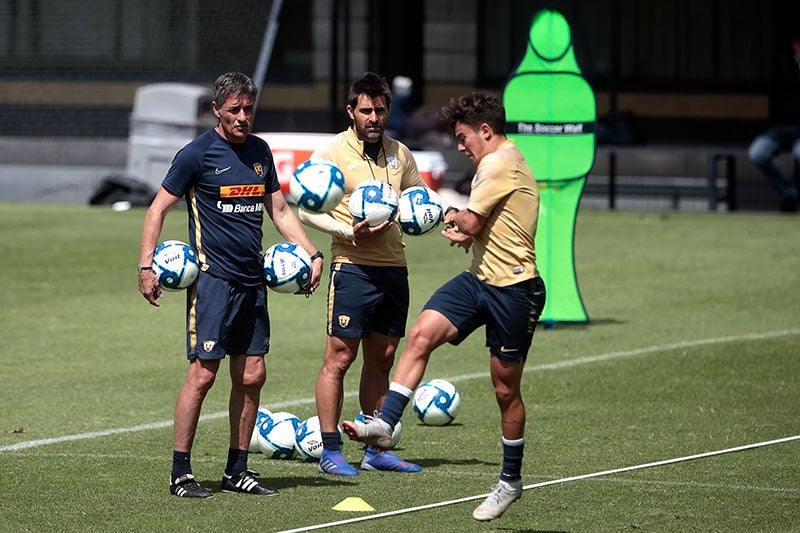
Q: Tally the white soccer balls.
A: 10